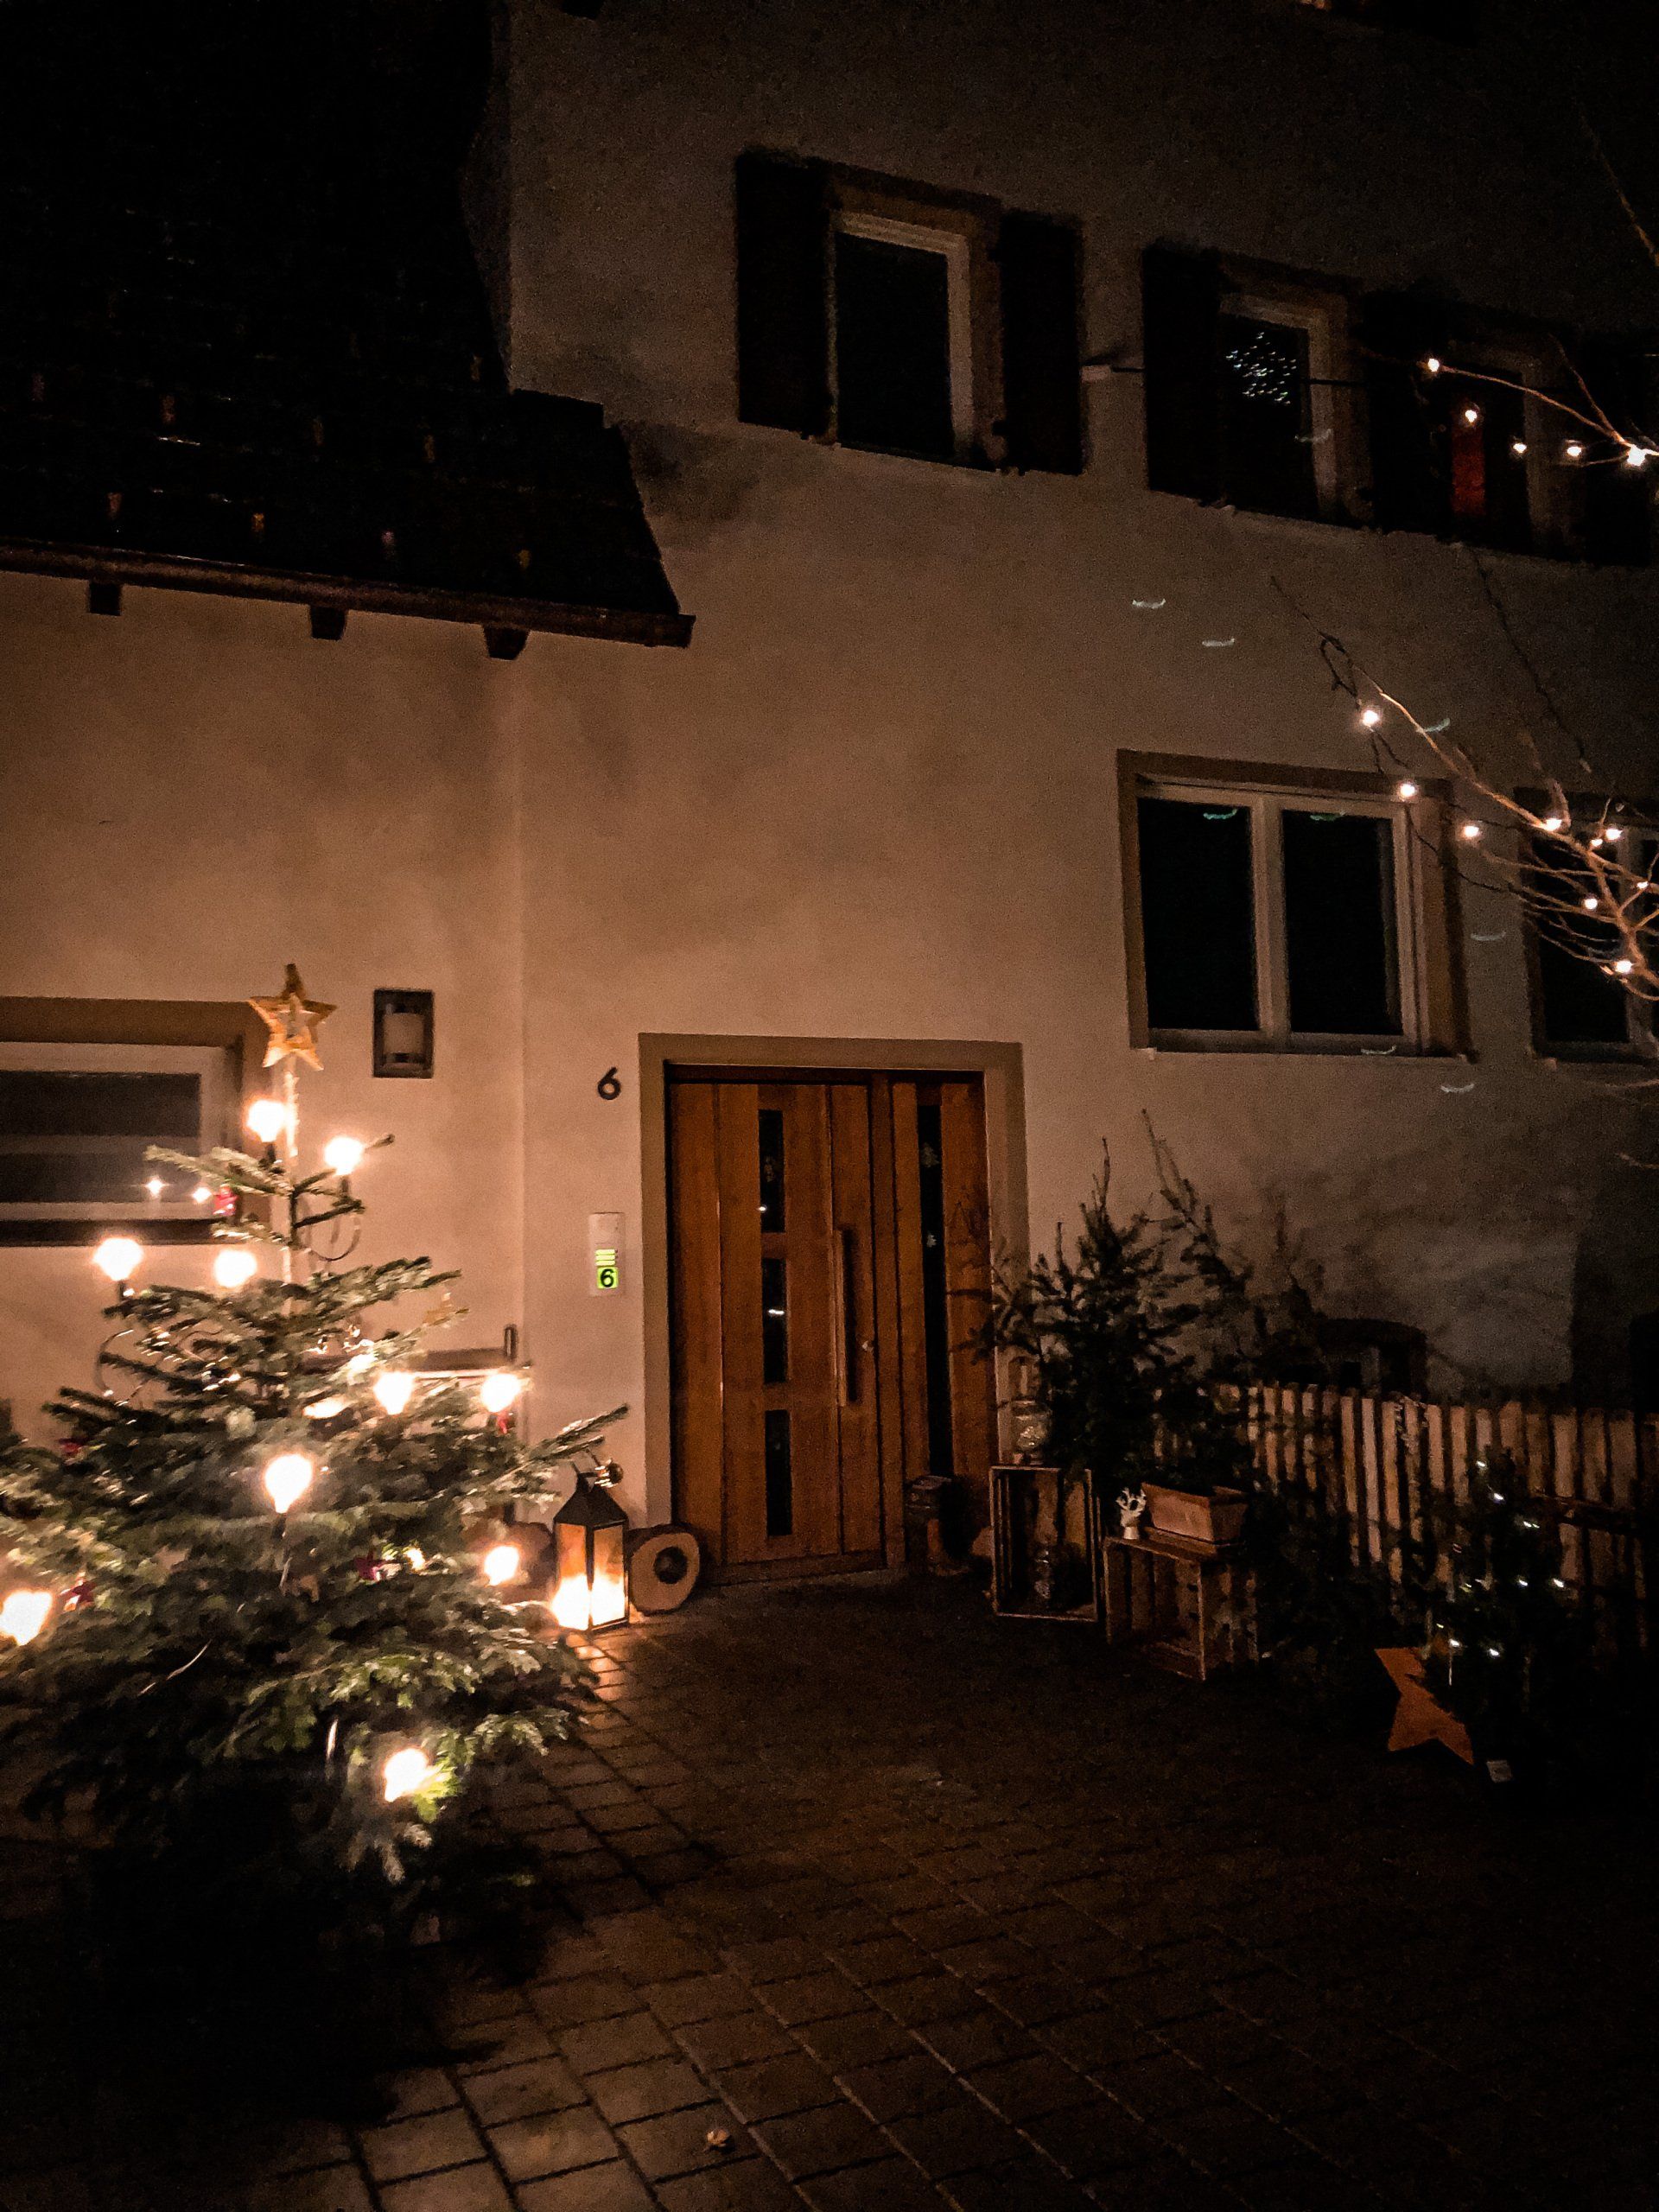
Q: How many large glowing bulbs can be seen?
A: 10